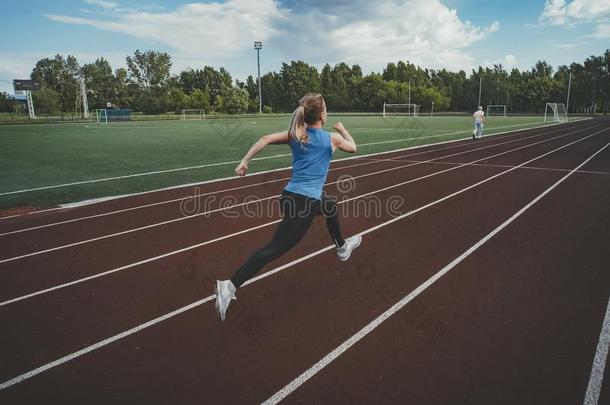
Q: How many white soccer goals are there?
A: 5